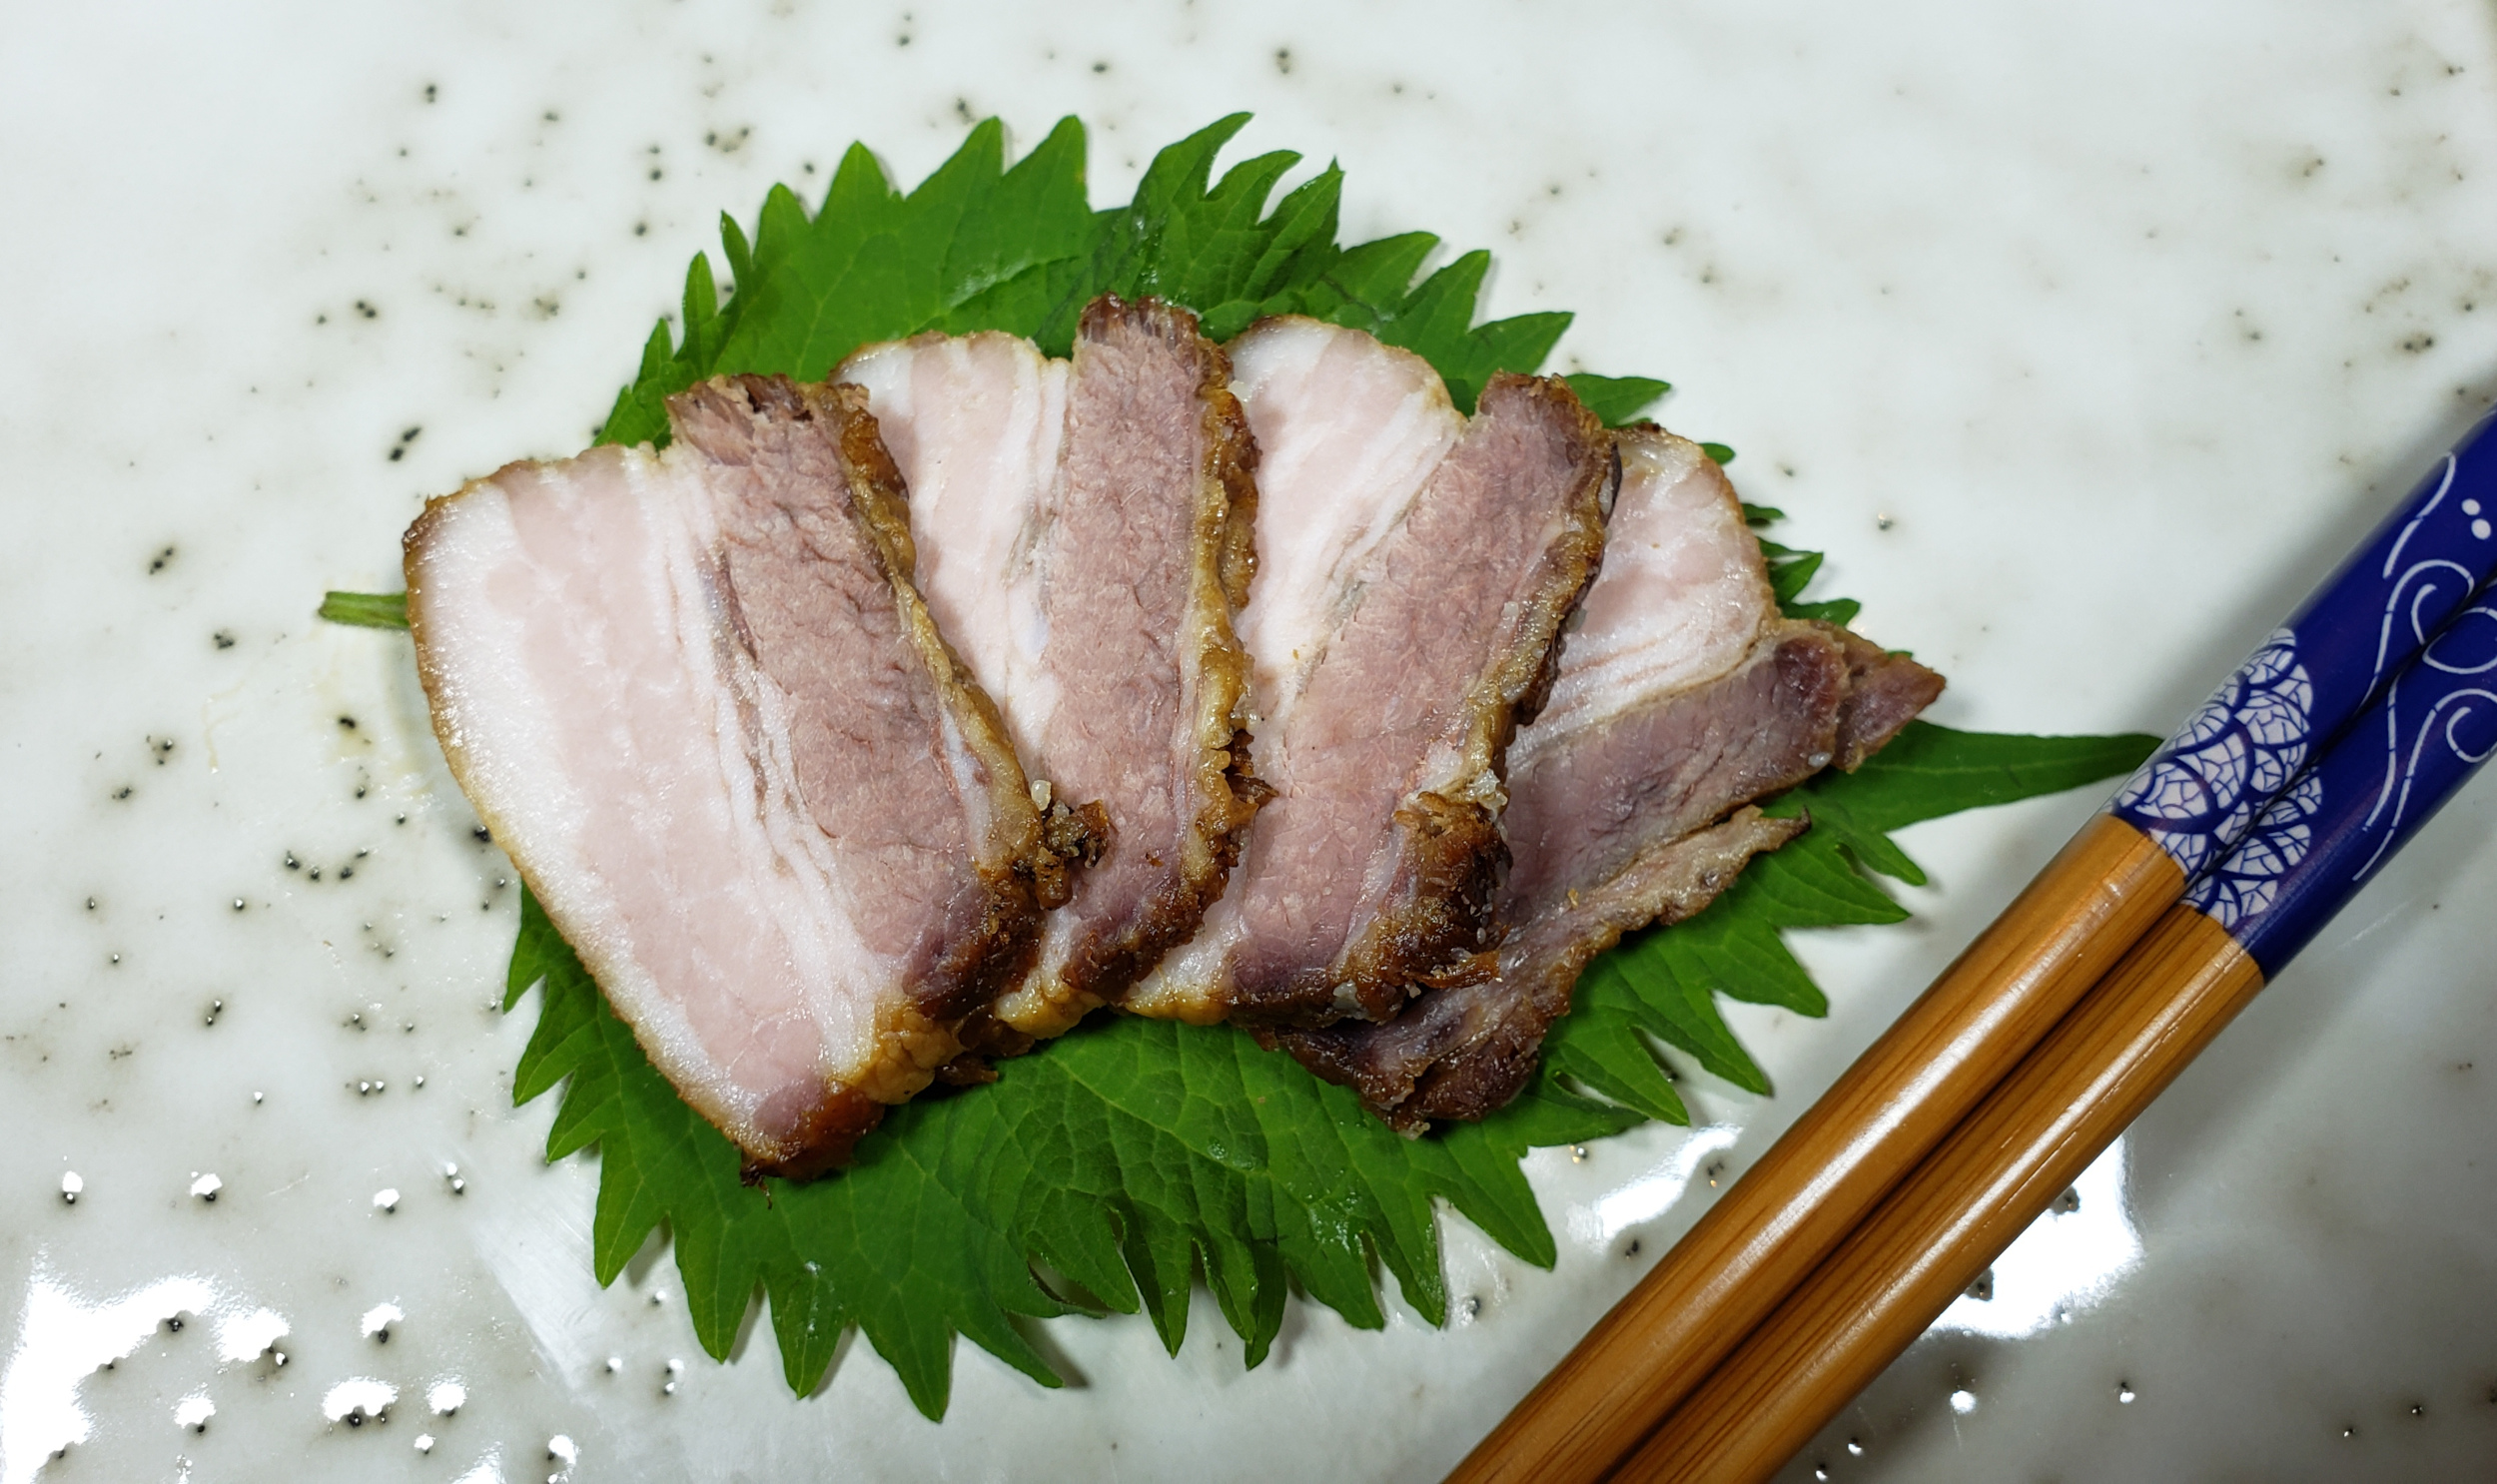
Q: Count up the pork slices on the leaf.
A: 4